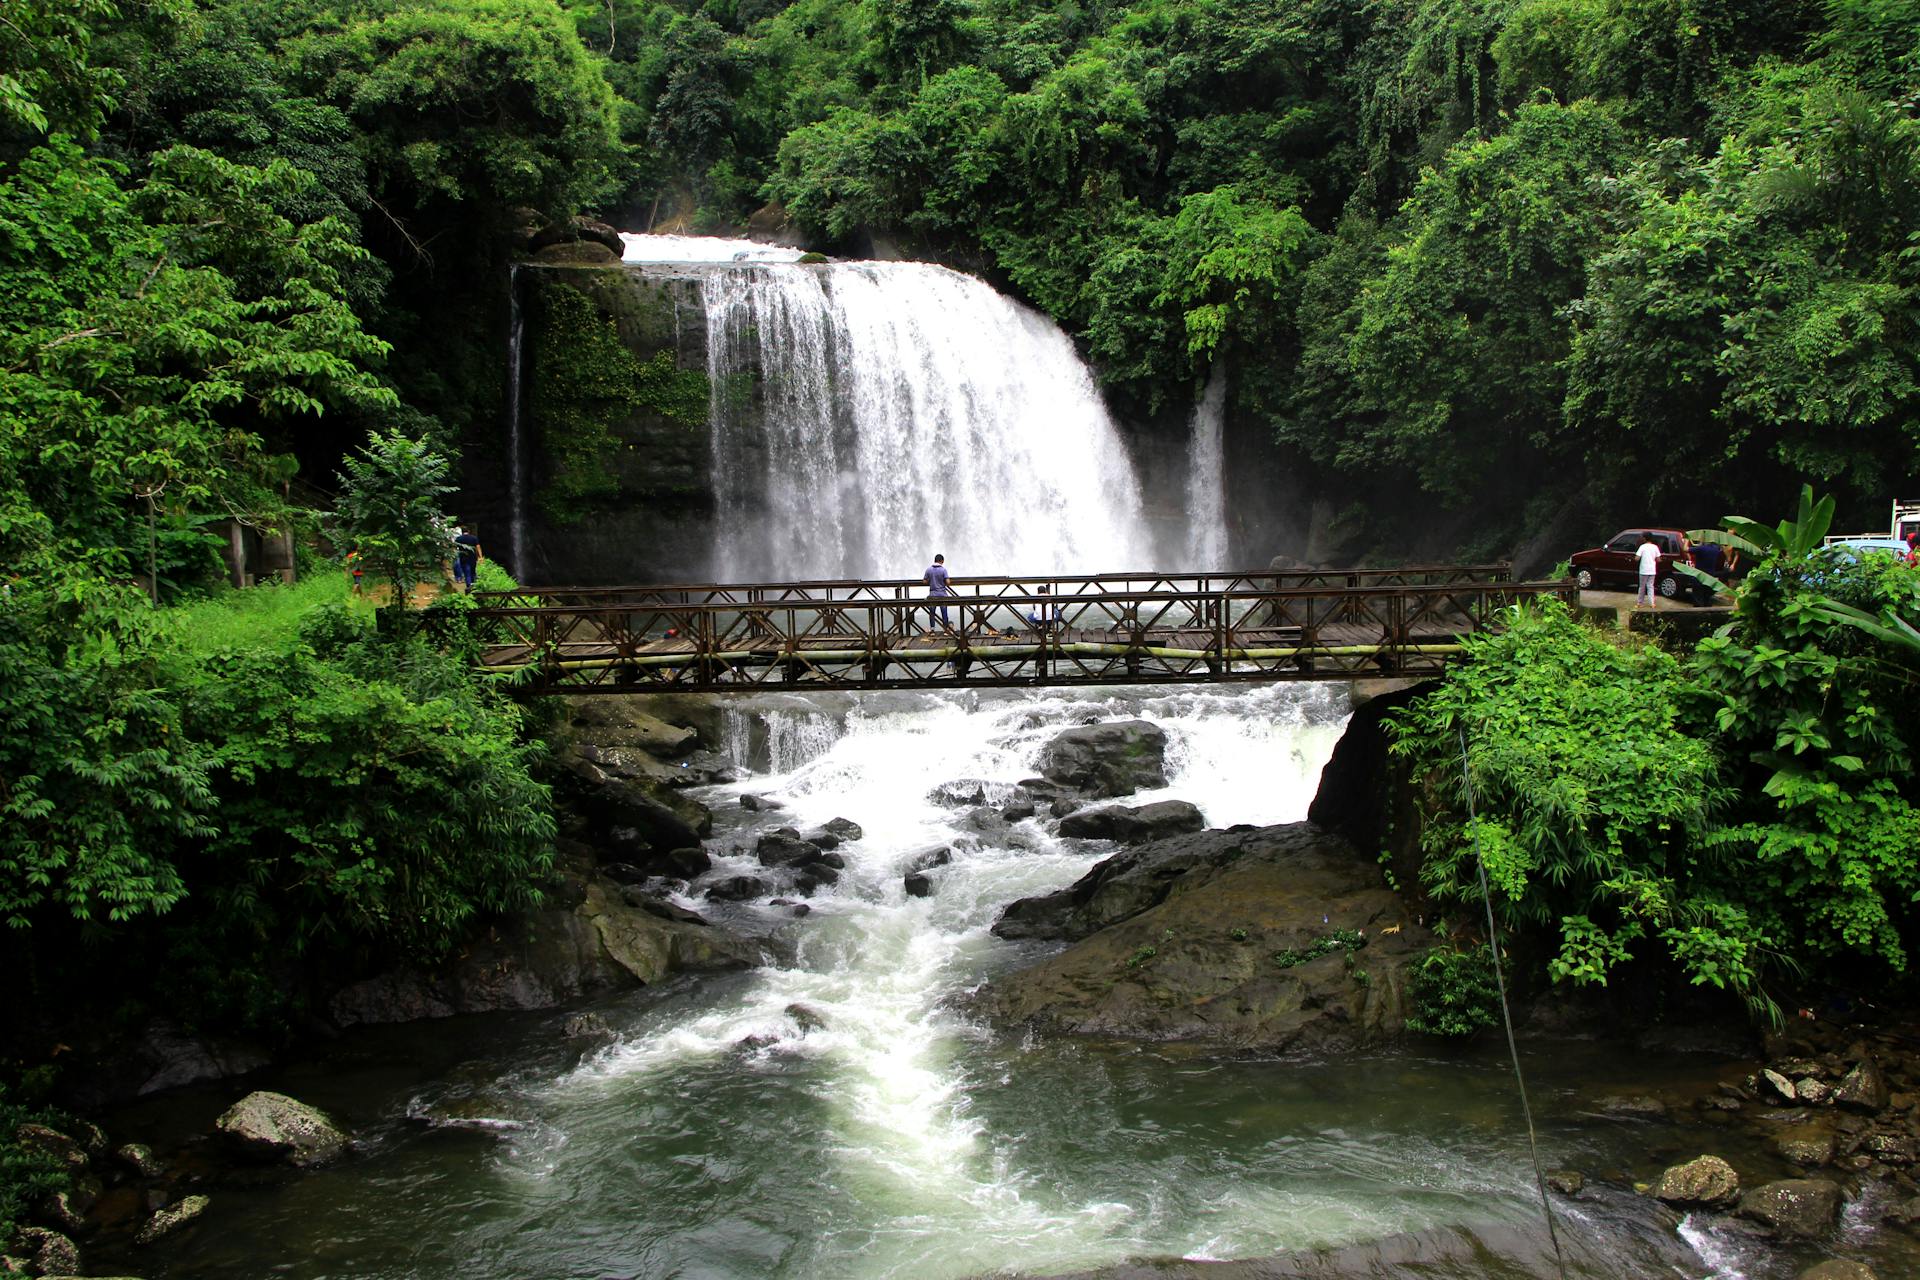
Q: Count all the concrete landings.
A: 1